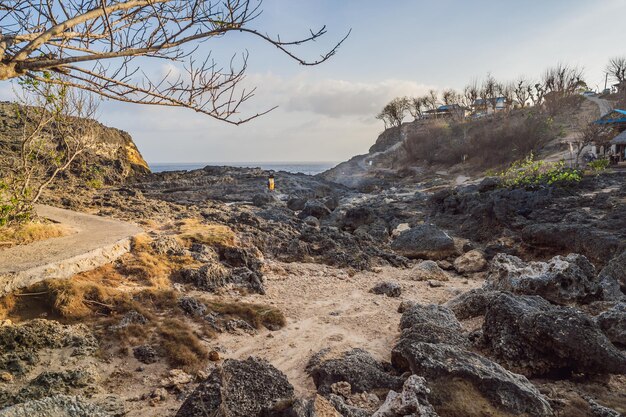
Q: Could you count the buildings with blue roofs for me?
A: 3